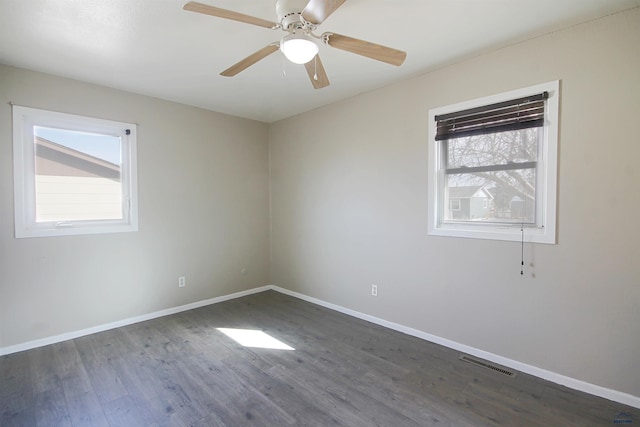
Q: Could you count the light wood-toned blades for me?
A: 5